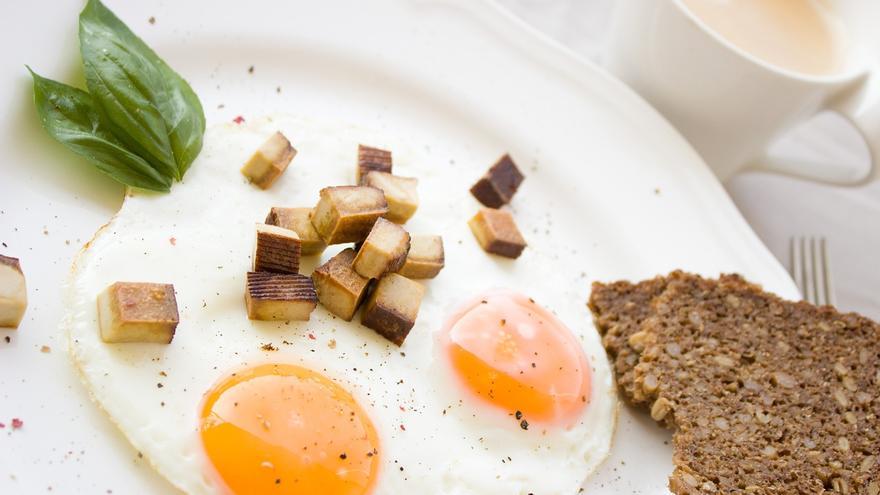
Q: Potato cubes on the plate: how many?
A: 15